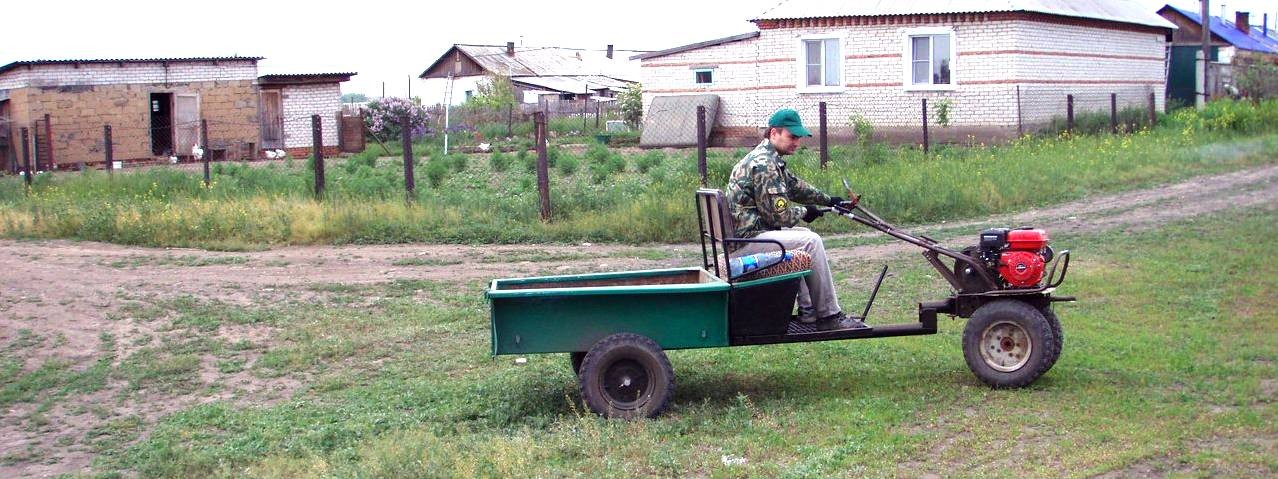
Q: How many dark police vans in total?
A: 0